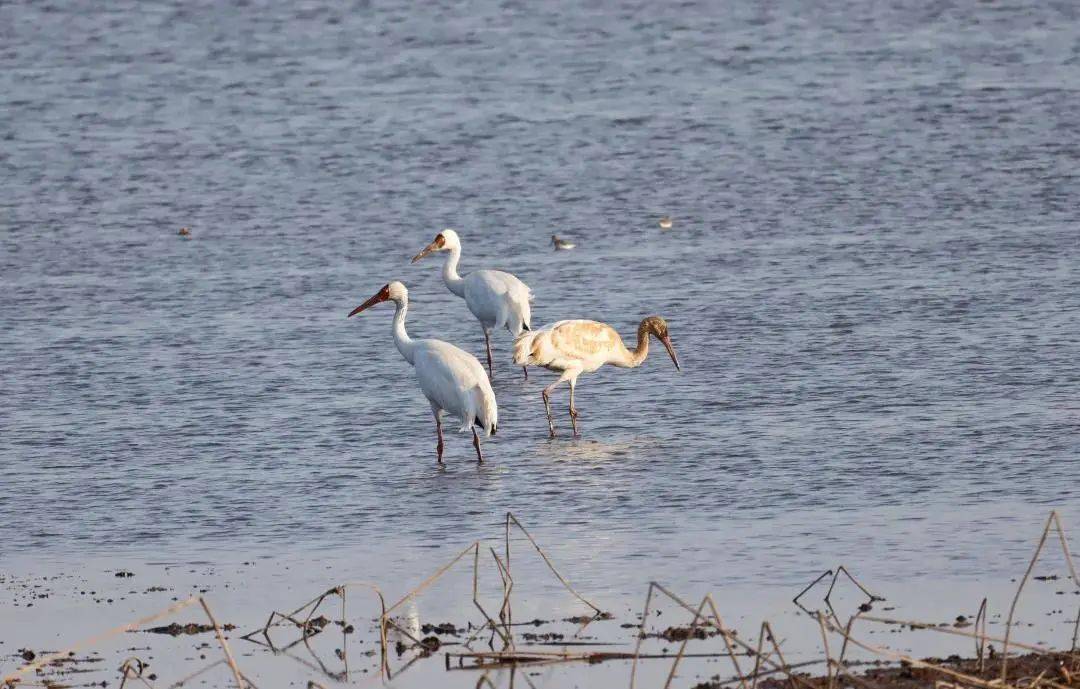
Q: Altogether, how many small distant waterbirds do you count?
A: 3